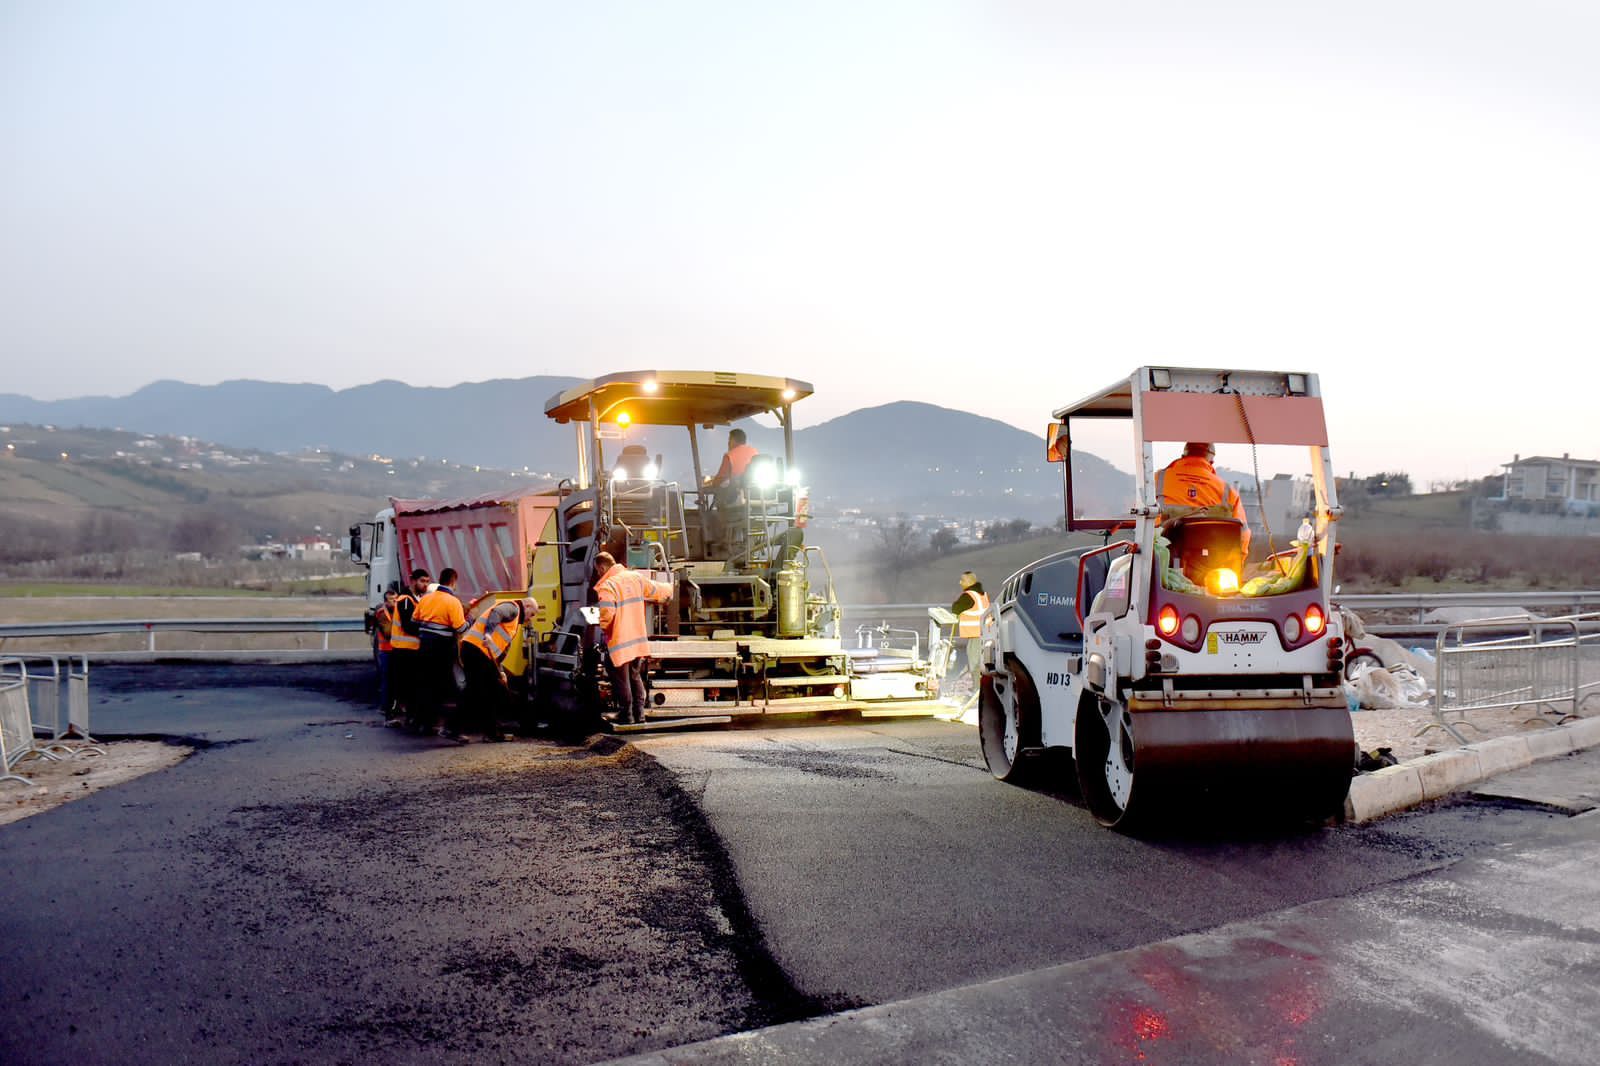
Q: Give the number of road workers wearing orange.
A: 8